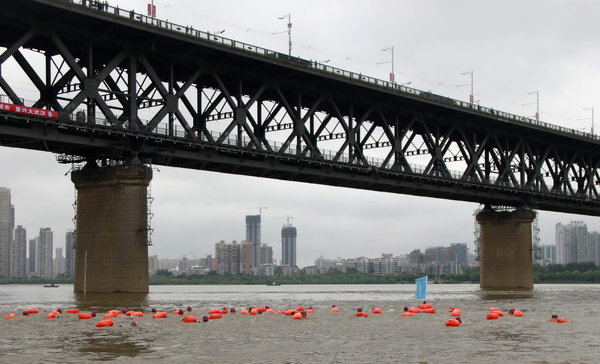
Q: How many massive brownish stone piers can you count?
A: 2